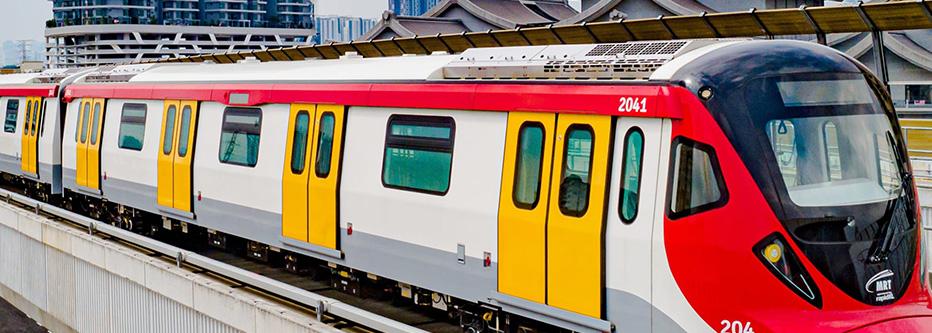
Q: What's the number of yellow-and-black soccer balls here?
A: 0